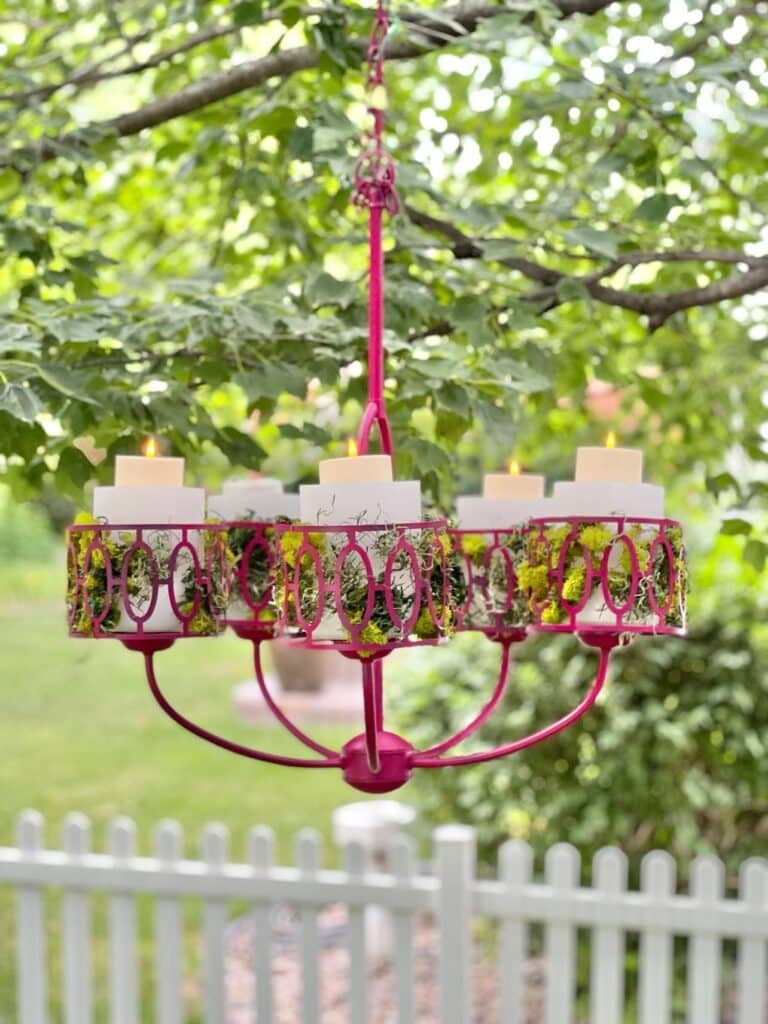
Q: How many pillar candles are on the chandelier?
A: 5